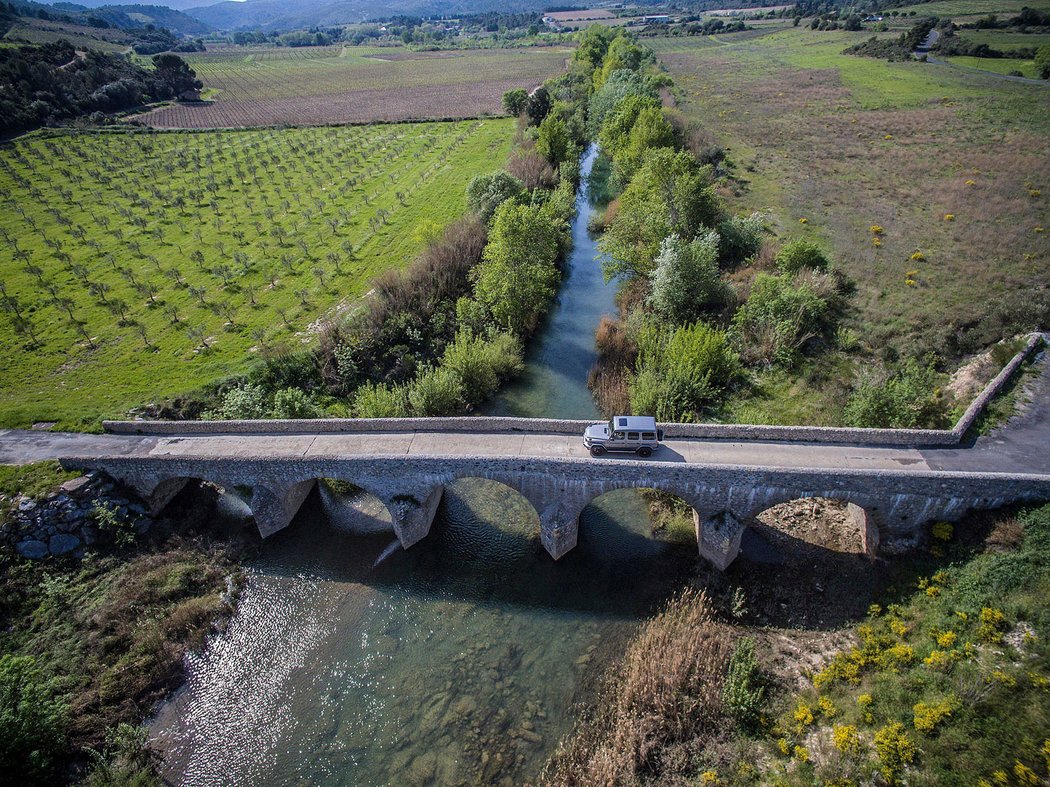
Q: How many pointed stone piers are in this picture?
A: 4